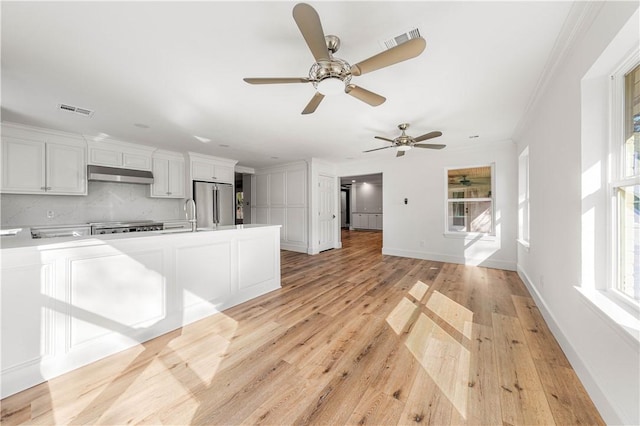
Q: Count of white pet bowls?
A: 0